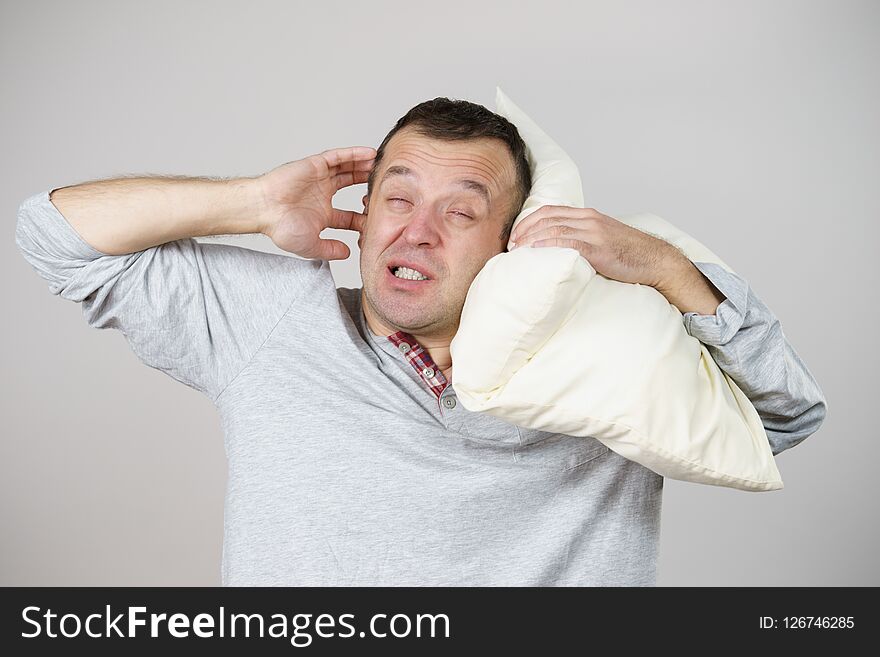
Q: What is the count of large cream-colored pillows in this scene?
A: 1